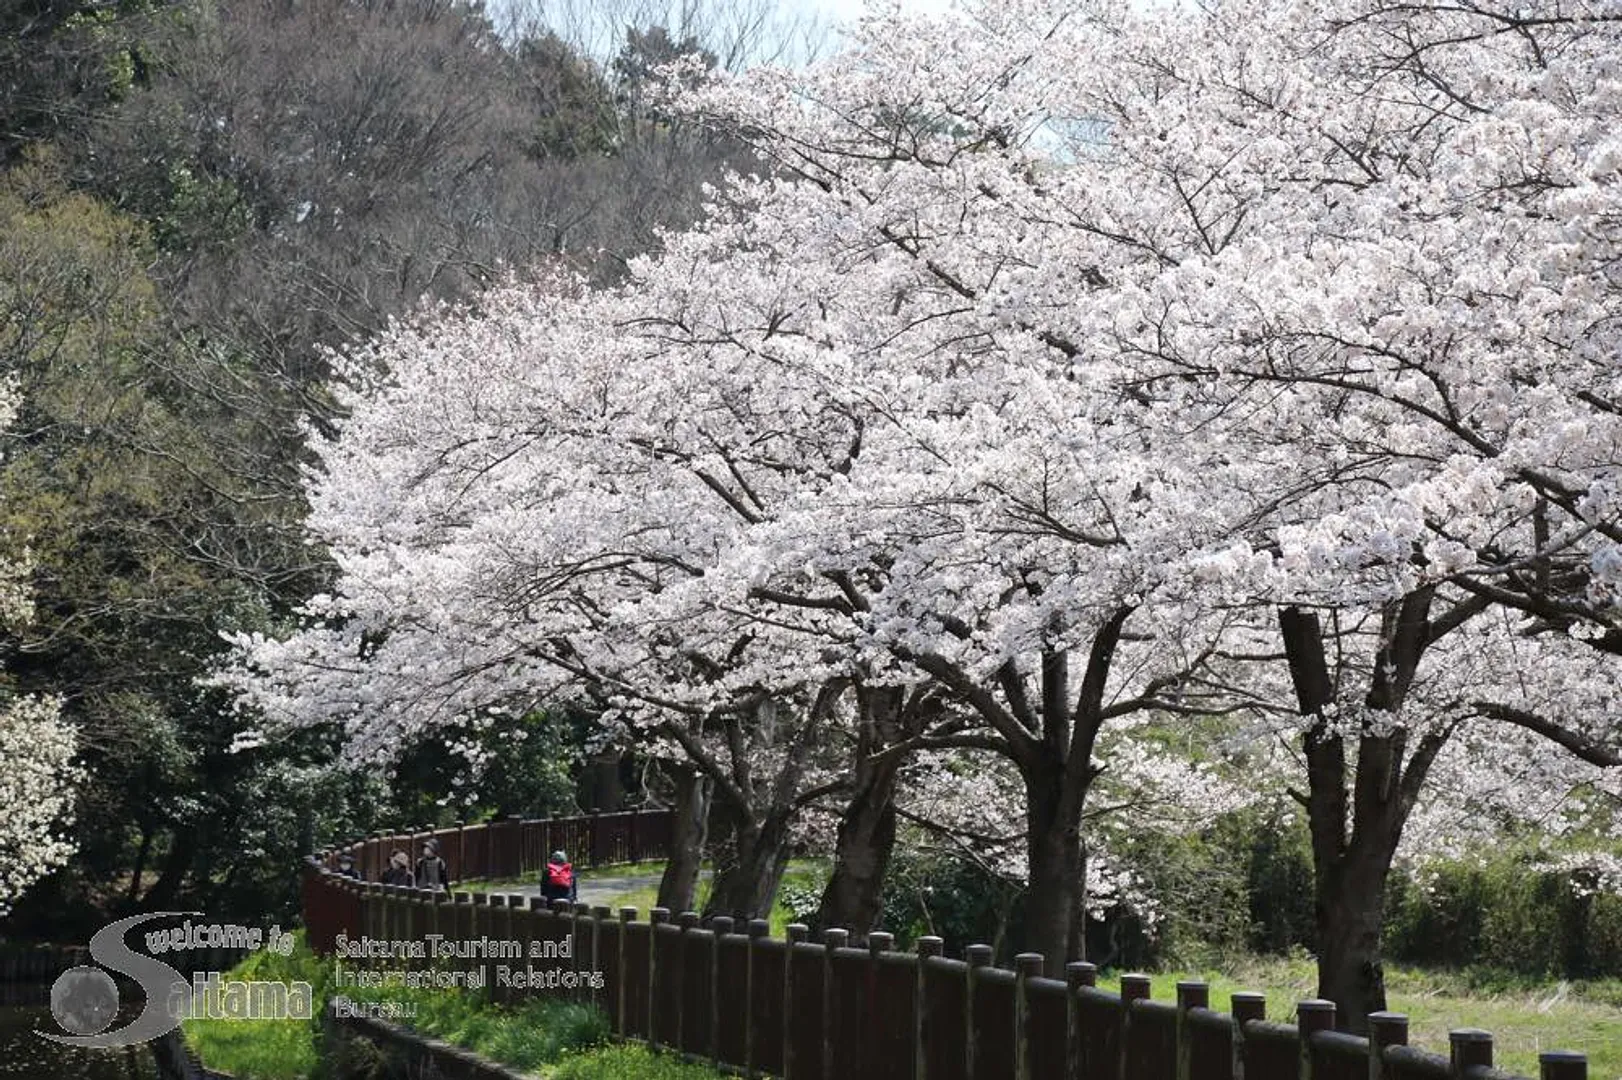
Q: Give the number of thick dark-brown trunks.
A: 5